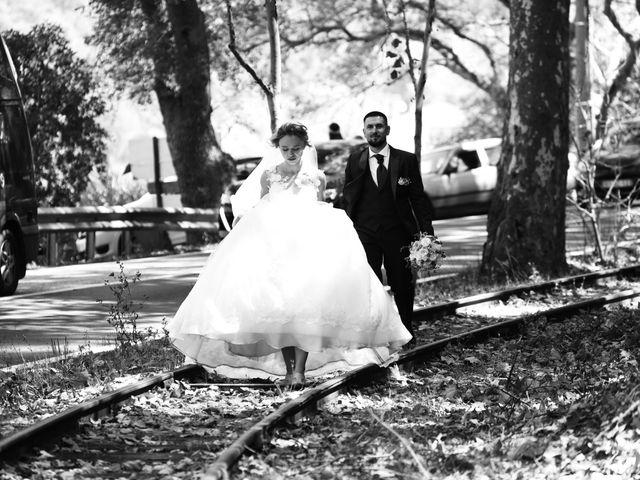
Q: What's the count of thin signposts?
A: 1